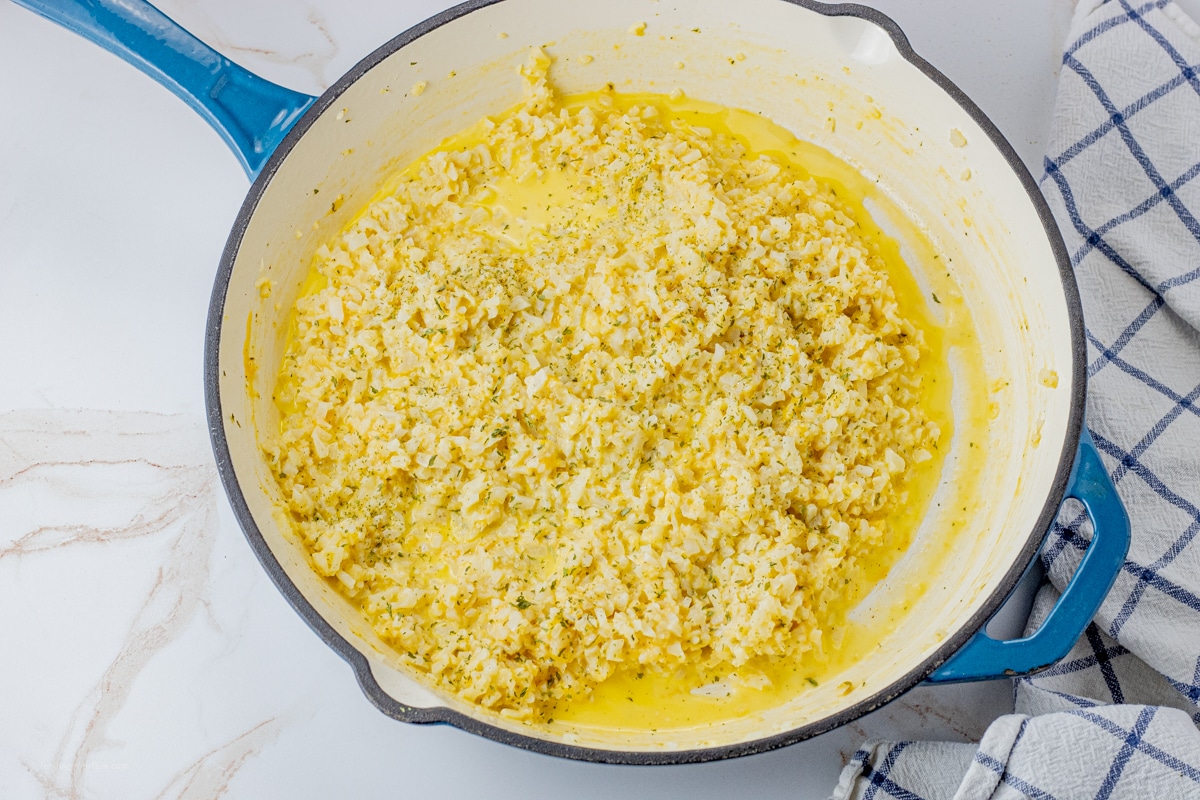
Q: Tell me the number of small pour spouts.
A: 2